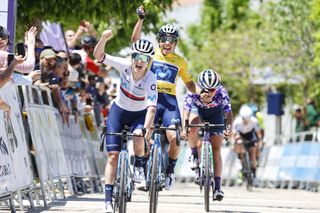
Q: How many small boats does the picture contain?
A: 0